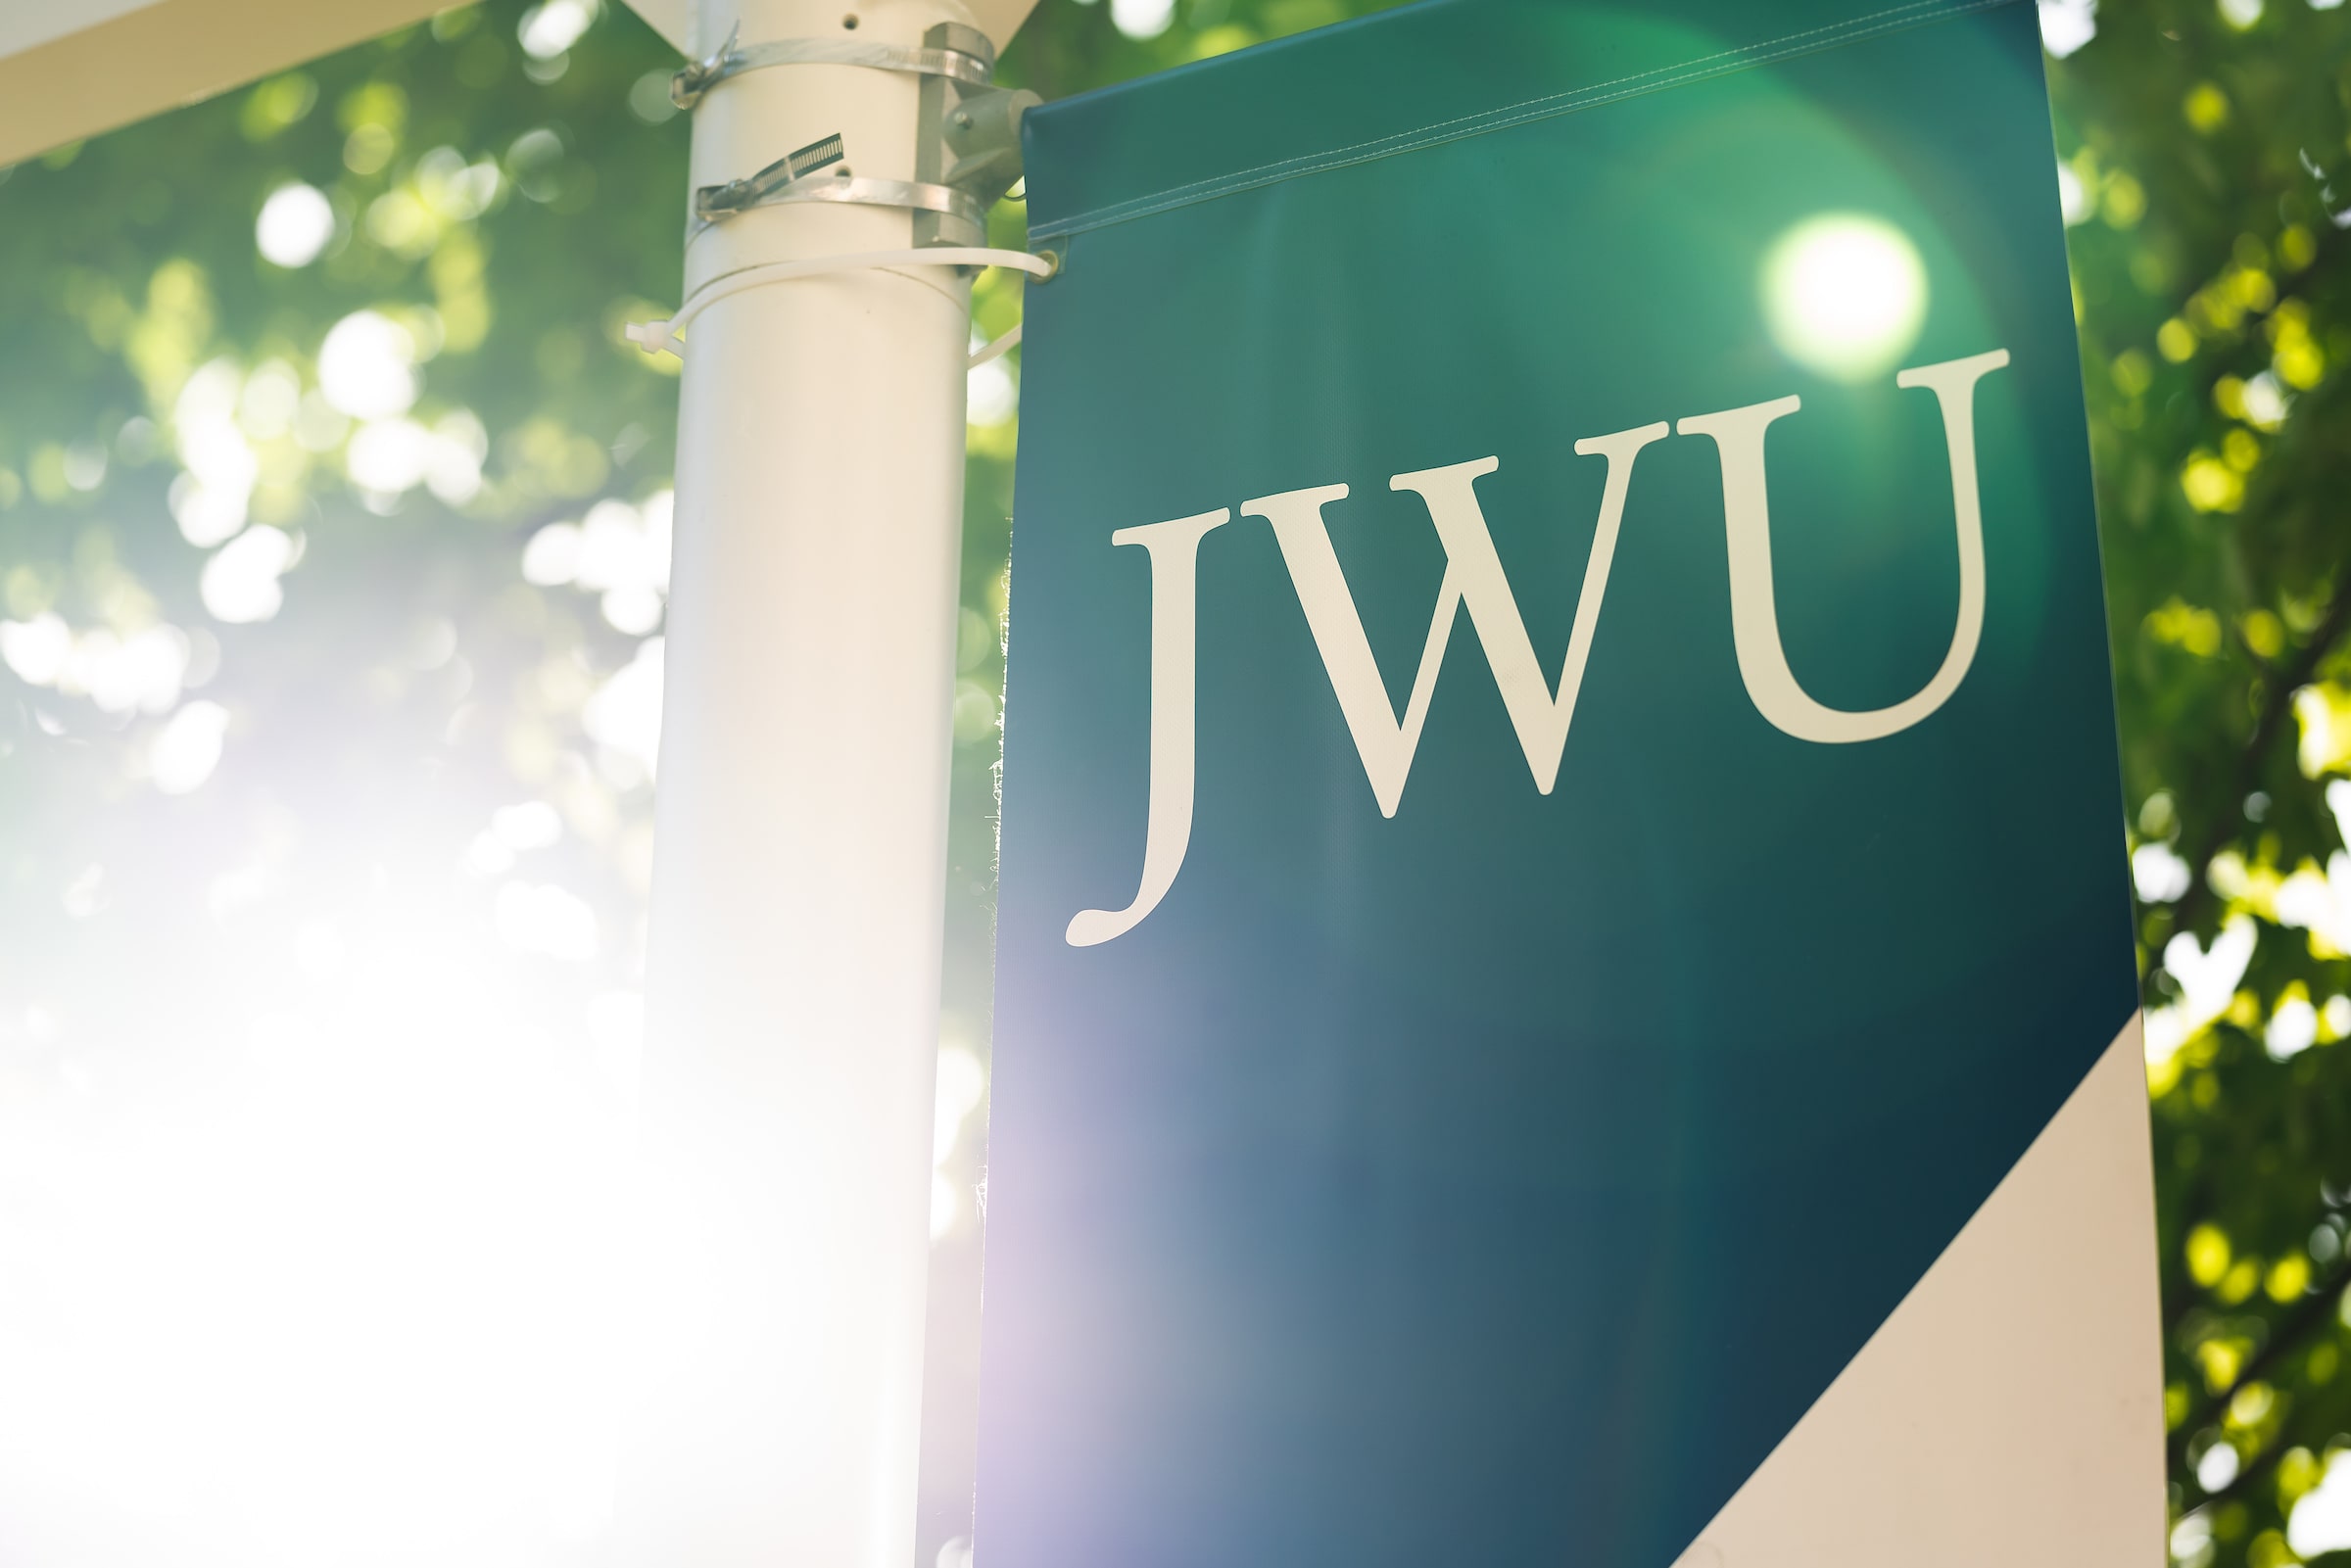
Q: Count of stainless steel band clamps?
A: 2